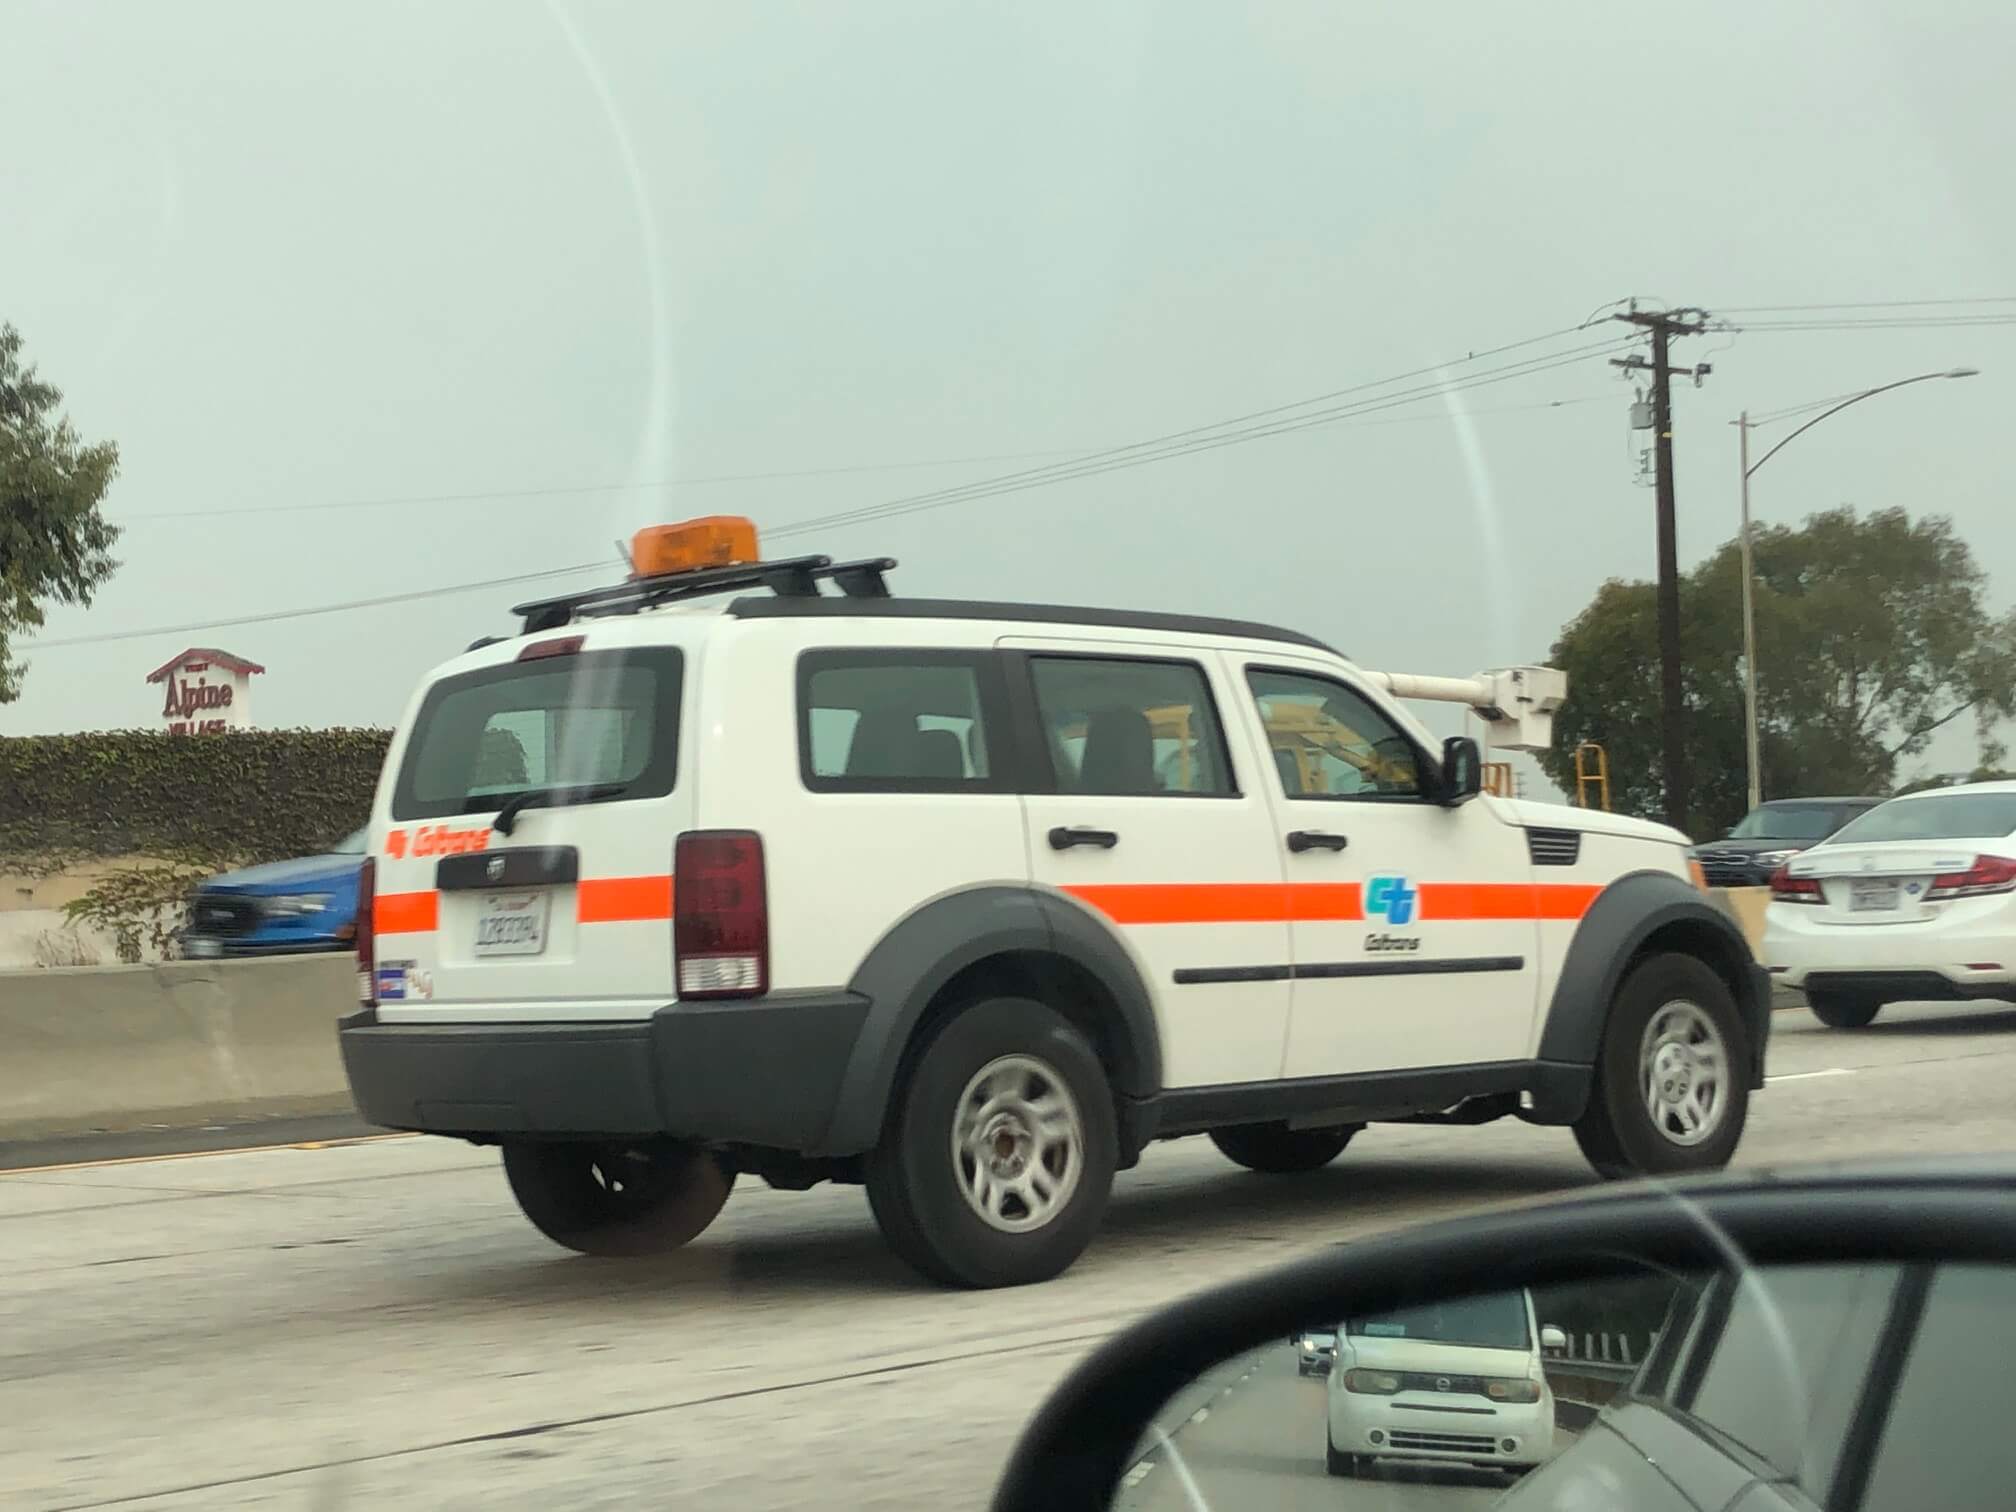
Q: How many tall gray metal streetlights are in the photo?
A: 1